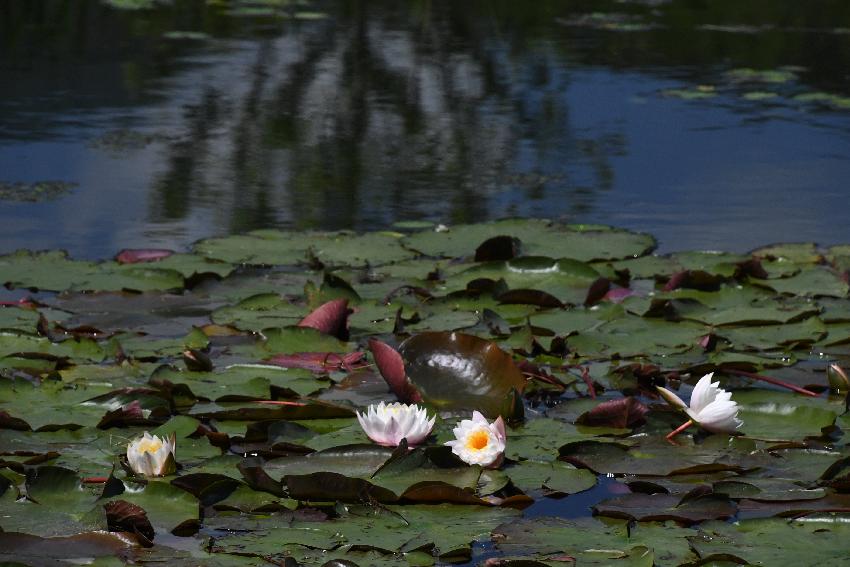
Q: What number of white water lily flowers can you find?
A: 4